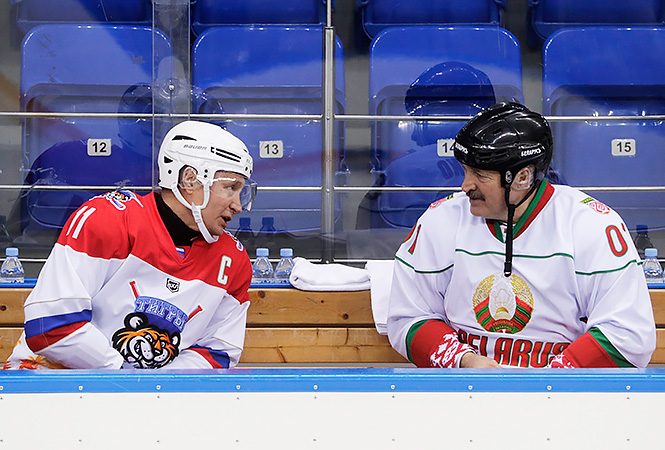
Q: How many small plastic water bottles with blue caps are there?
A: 4